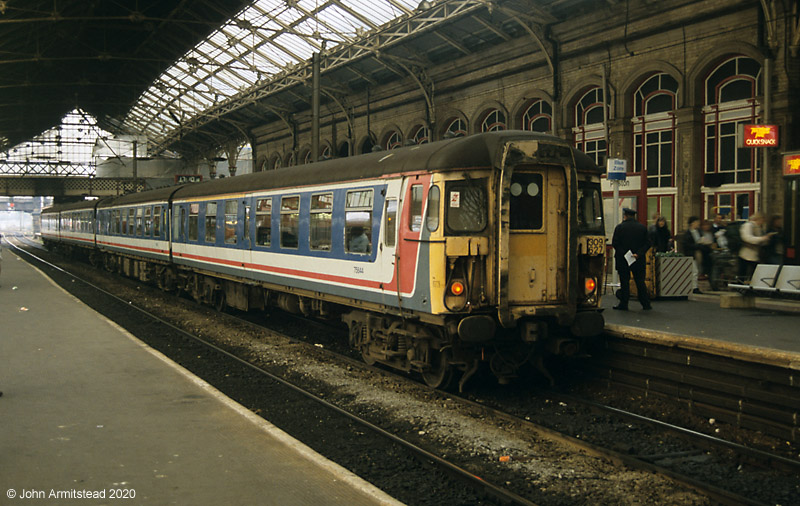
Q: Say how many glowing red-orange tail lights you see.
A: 2